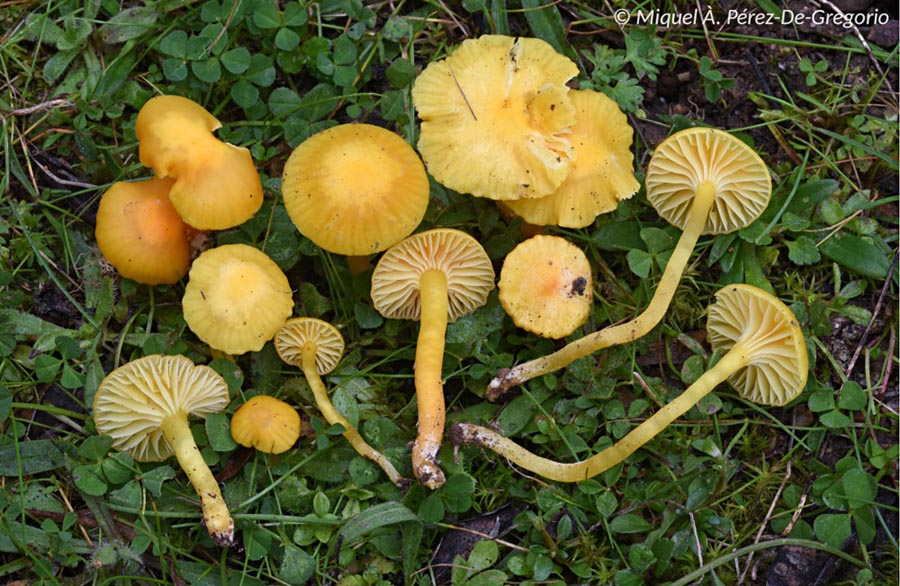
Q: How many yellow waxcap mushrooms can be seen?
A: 13